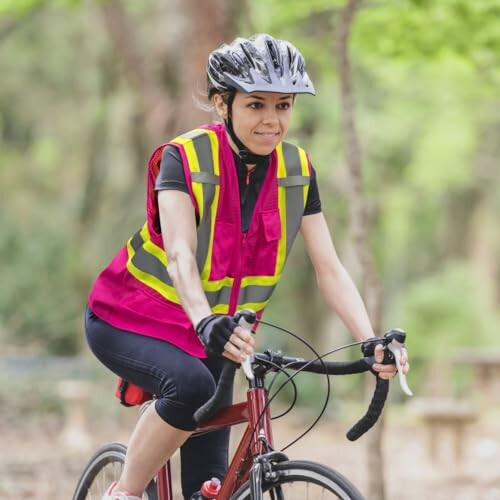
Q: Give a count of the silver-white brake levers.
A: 2